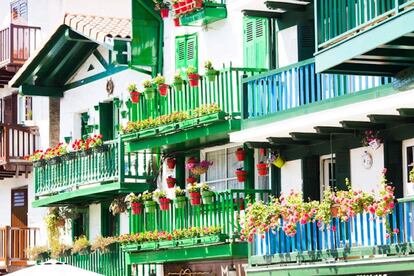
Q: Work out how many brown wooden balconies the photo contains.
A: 3